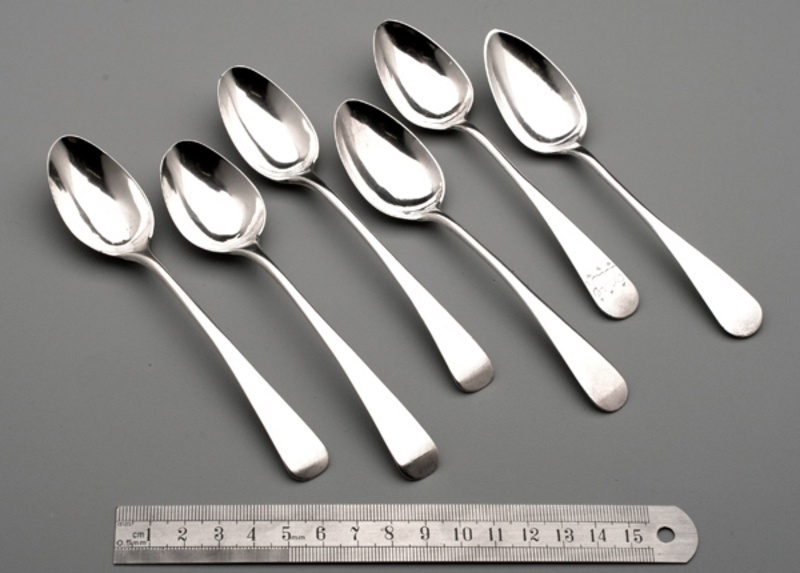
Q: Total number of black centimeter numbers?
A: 15